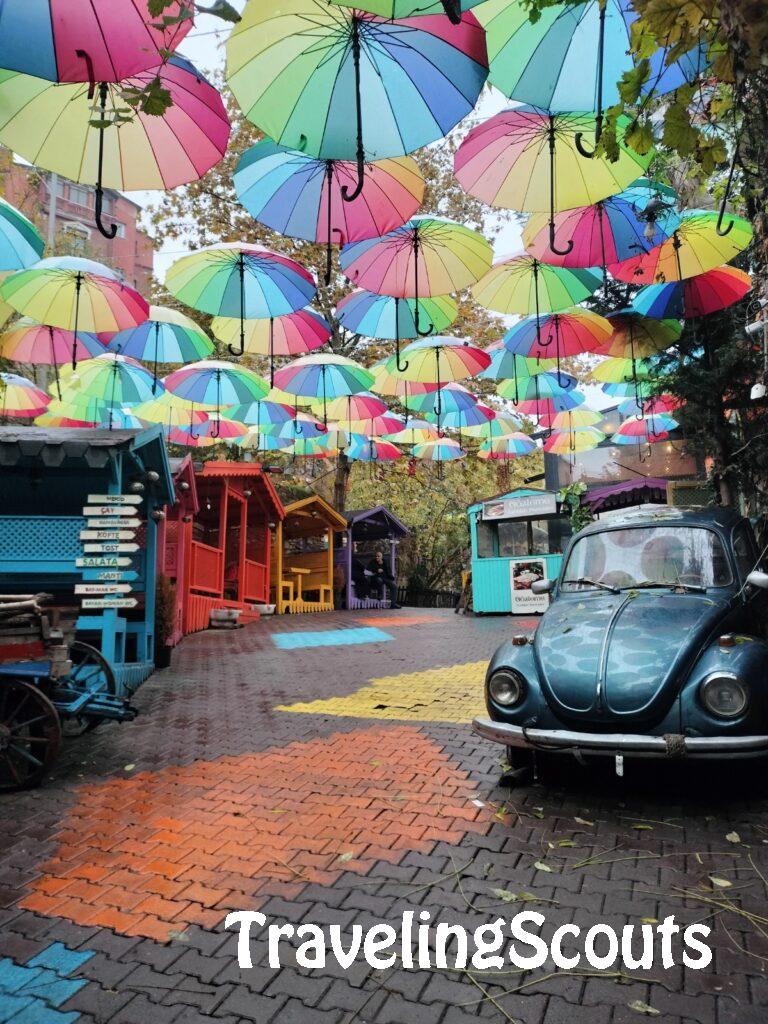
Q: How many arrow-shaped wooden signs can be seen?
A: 9